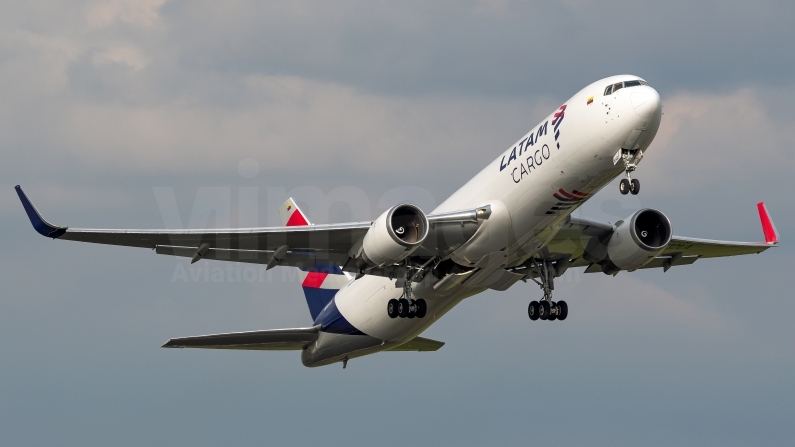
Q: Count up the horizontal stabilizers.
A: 2